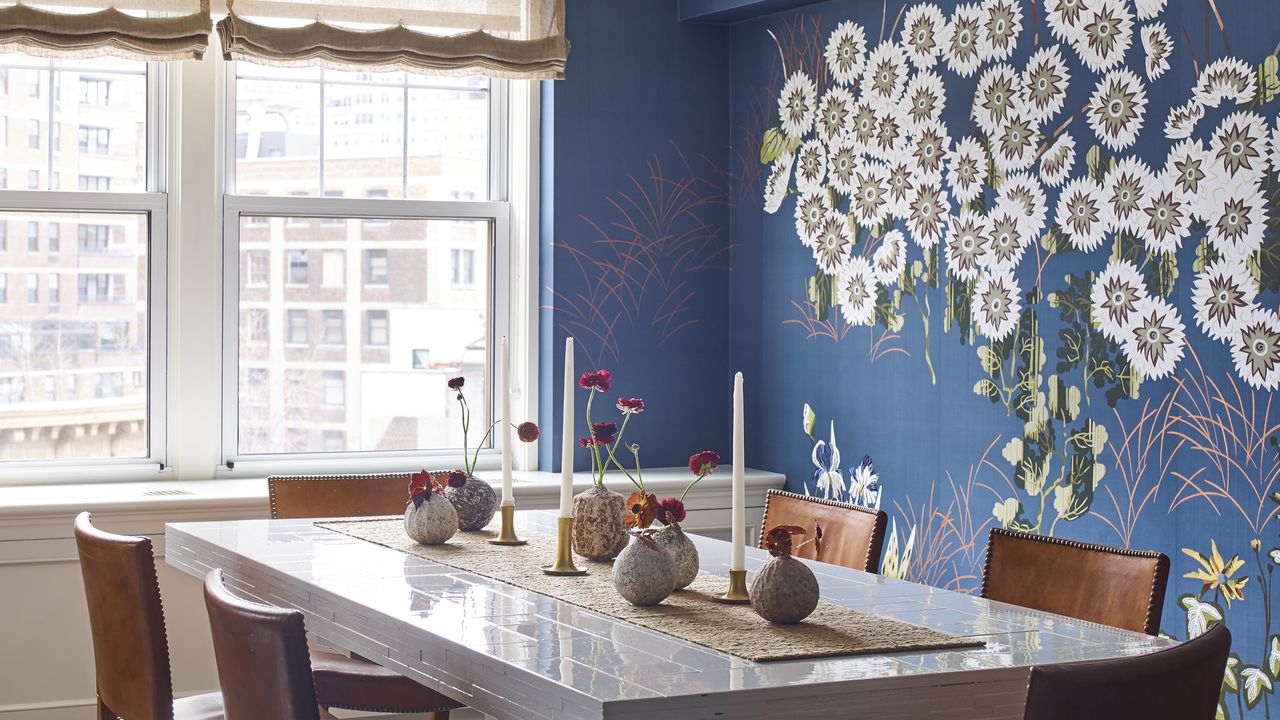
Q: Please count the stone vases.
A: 6